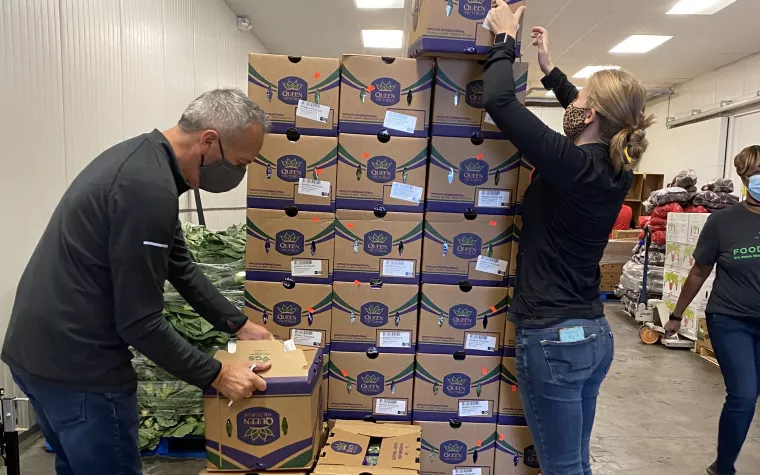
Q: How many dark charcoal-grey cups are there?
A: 0